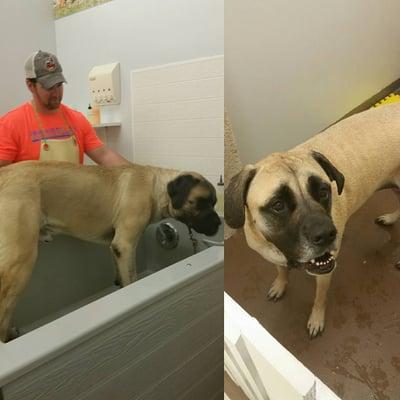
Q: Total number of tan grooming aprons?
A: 1